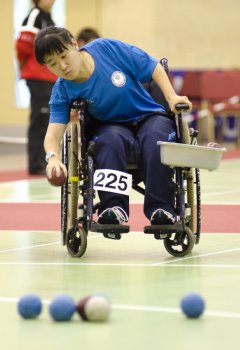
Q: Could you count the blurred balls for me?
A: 5